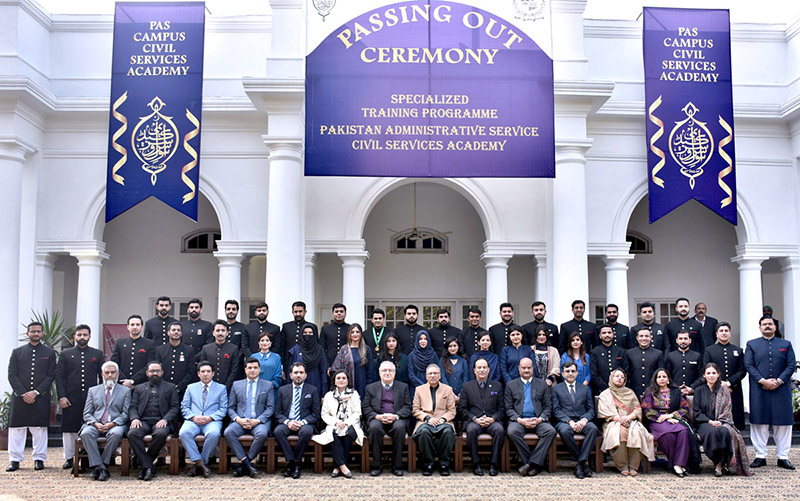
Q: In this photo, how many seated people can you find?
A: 14